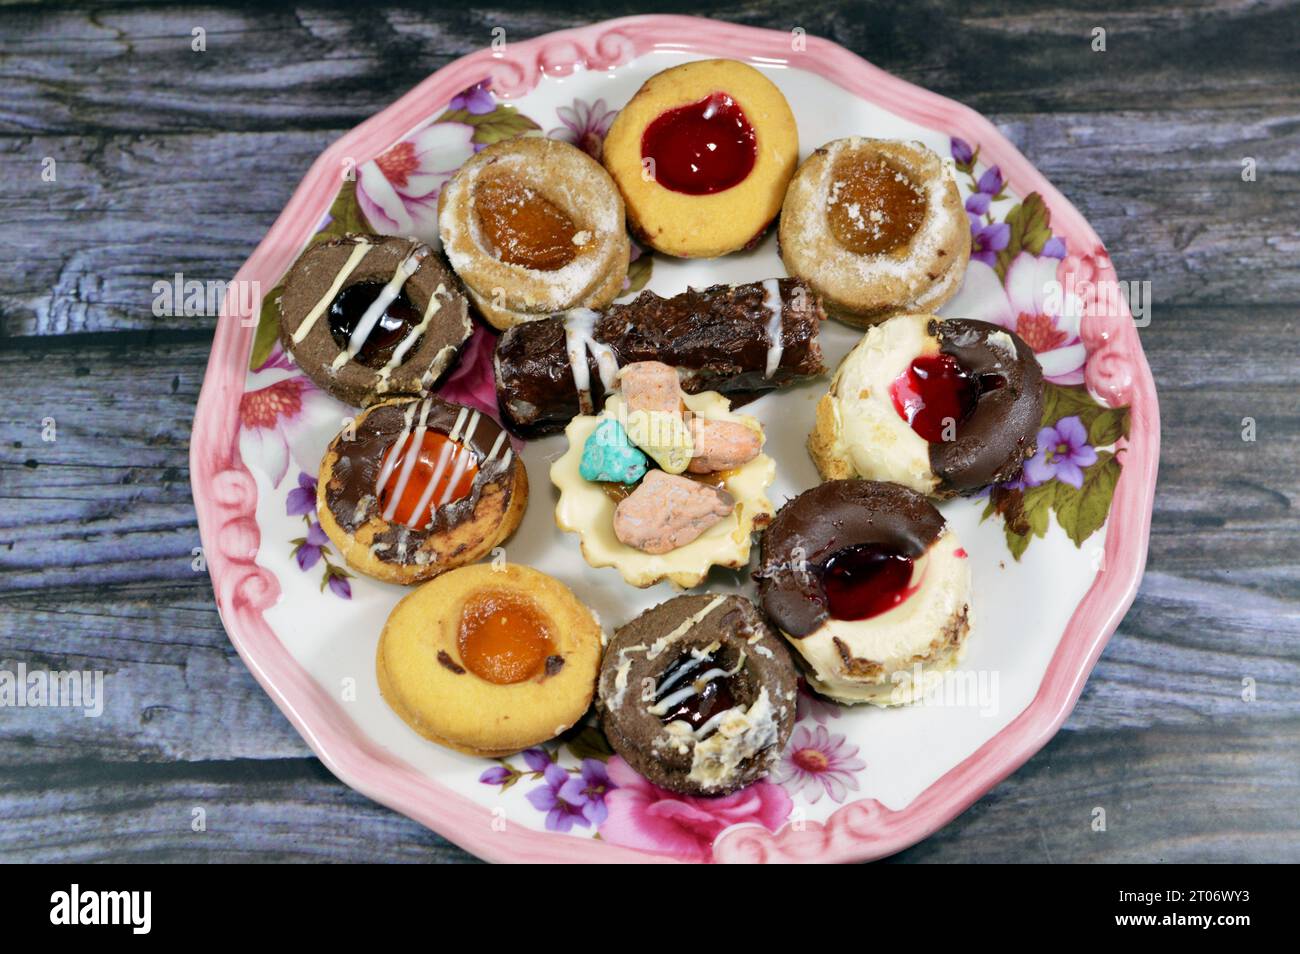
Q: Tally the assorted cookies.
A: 11